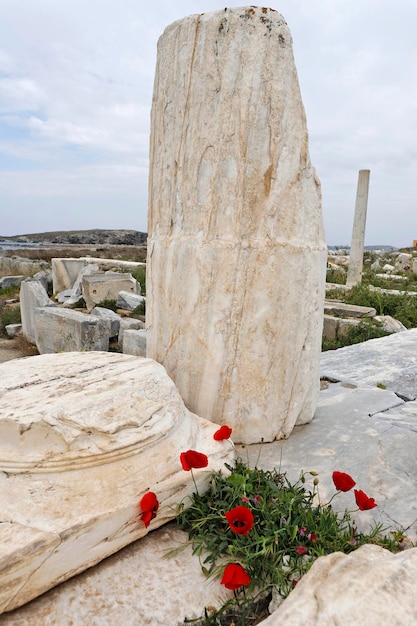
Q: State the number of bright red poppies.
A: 7